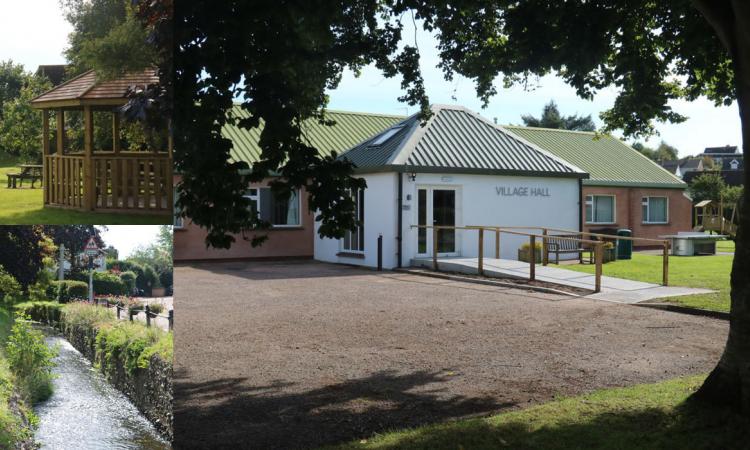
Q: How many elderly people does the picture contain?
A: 0